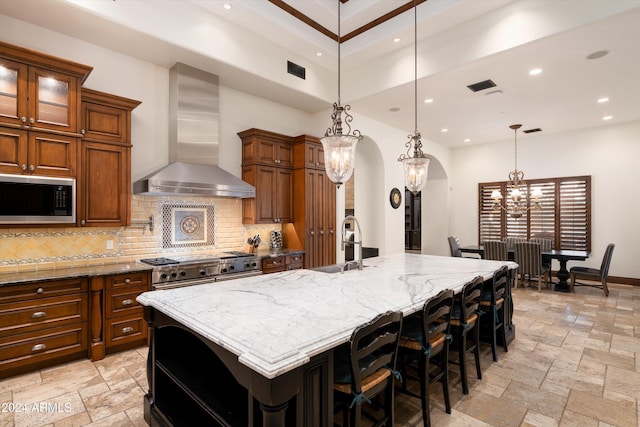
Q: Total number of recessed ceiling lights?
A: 9